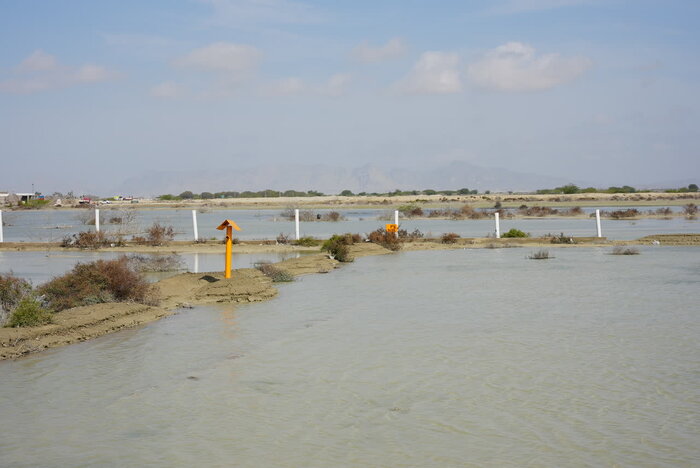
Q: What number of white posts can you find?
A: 7